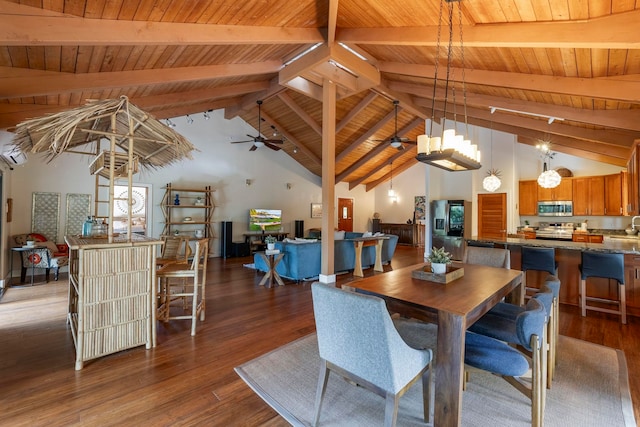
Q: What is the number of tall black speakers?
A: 2